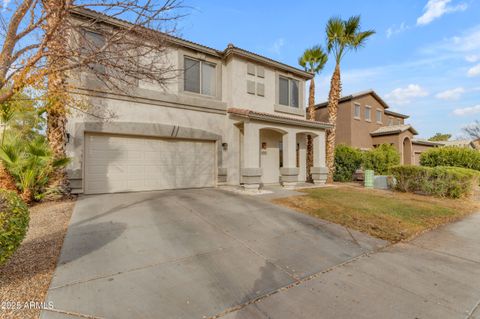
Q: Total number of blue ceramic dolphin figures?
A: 0